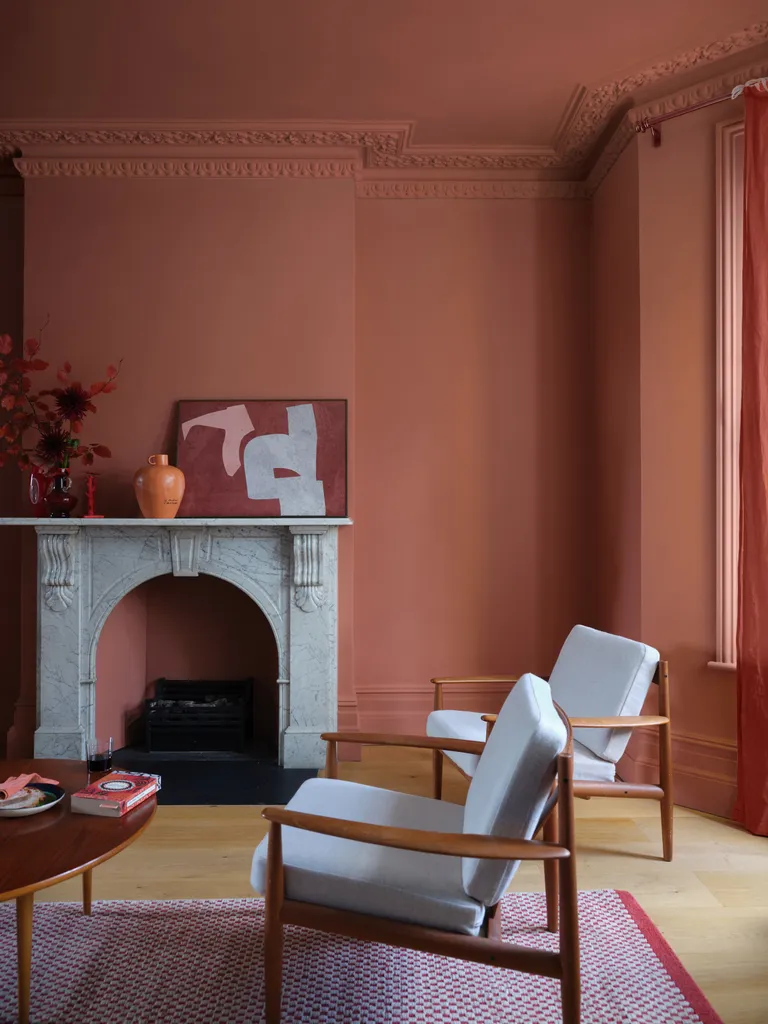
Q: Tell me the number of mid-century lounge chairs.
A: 2